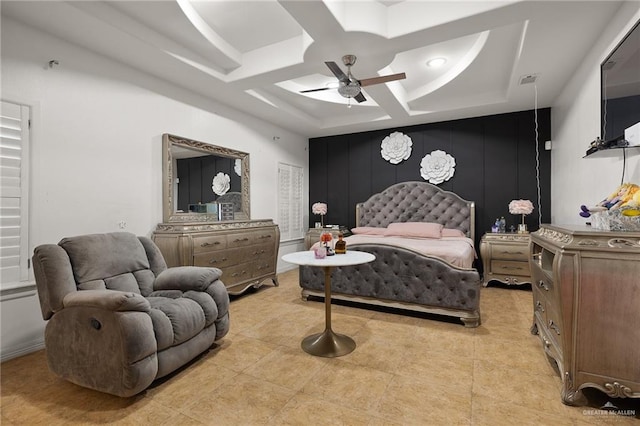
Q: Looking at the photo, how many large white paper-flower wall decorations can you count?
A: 2